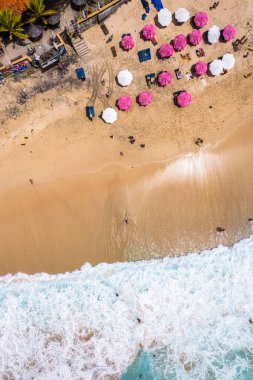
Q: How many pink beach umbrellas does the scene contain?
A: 12